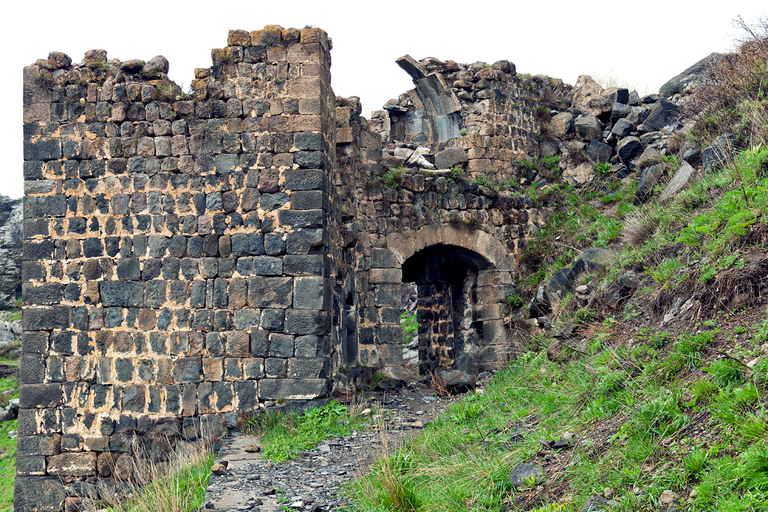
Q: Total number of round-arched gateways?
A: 1